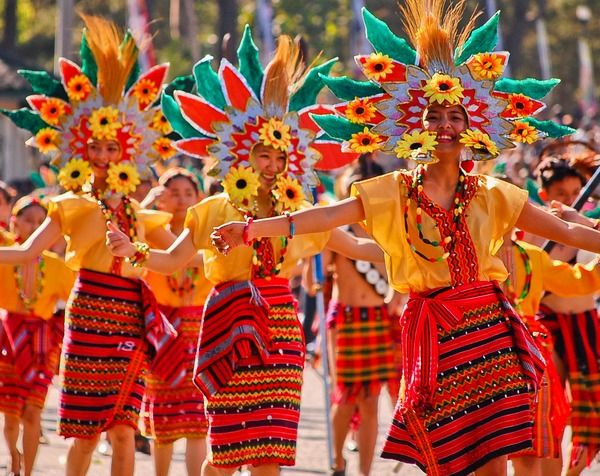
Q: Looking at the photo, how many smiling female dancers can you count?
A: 3